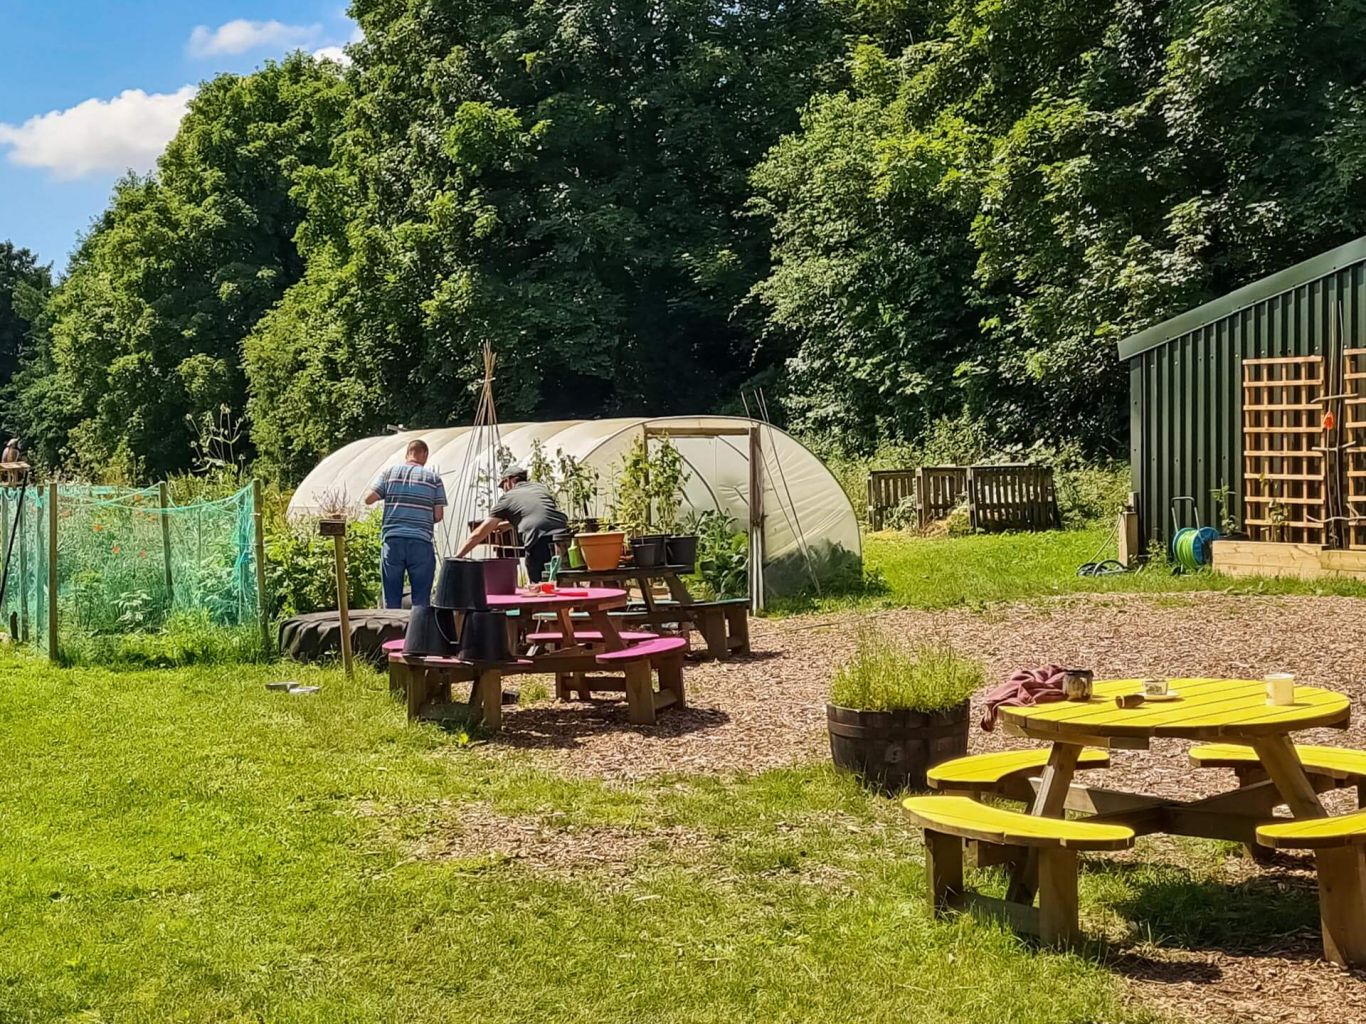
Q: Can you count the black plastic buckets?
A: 3